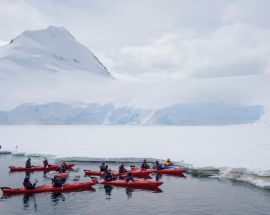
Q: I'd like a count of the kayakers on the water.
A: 12